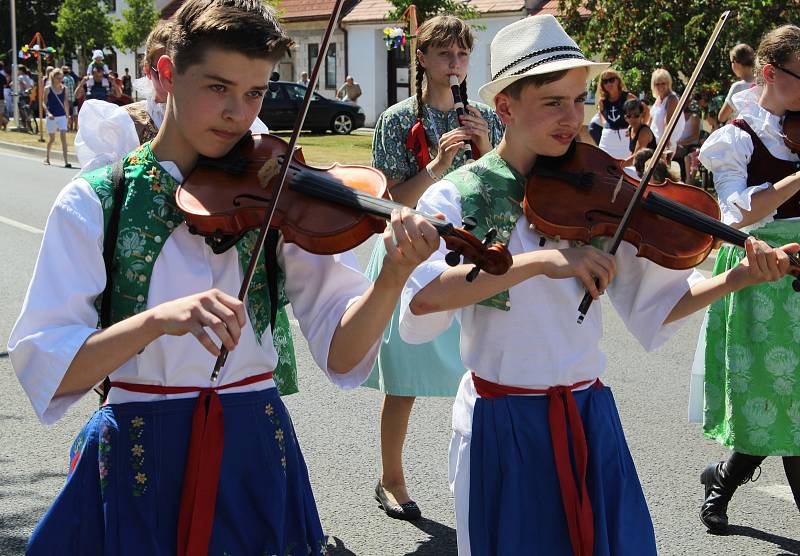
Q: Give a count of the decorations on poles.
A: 2